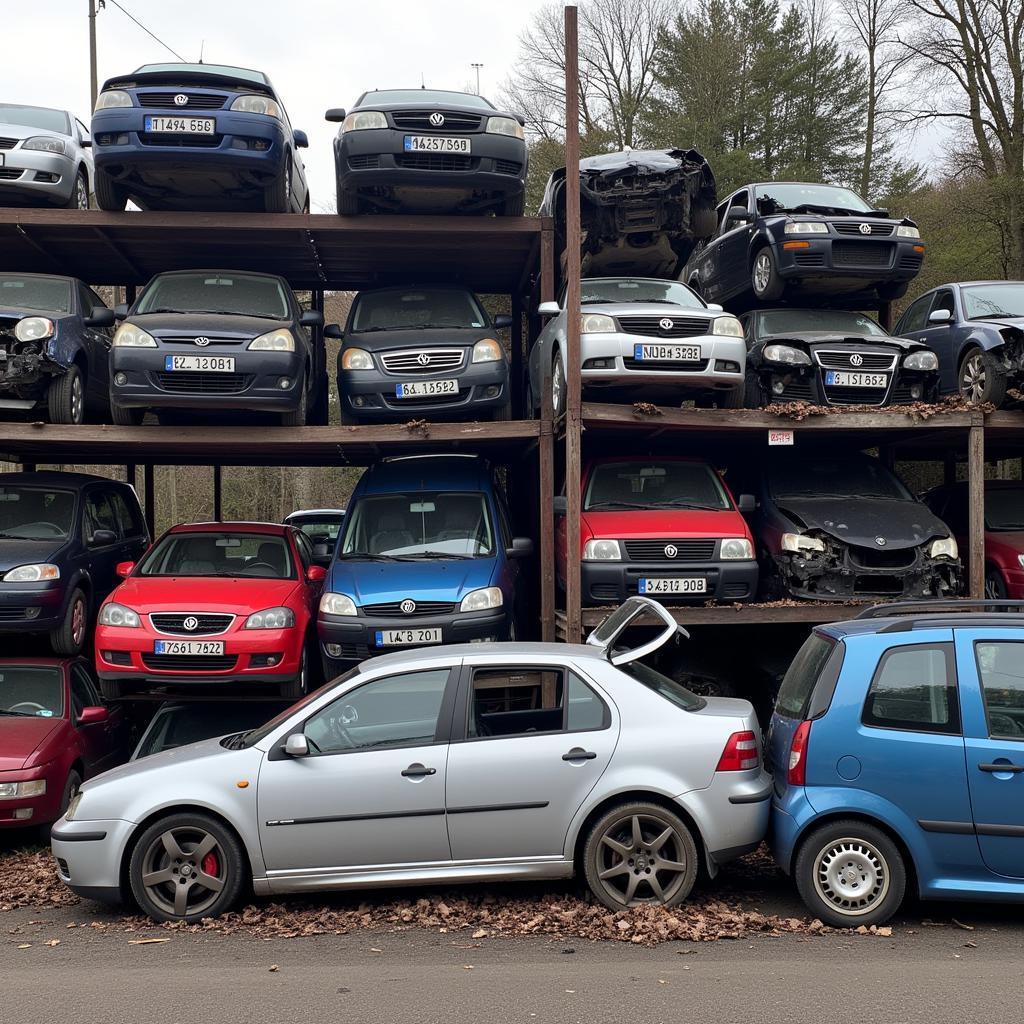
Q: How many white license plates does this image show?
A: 9